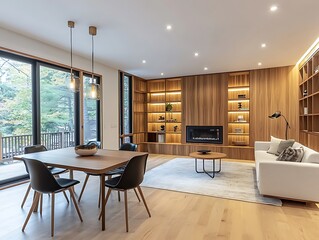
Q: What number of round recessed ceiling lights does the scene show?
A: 8